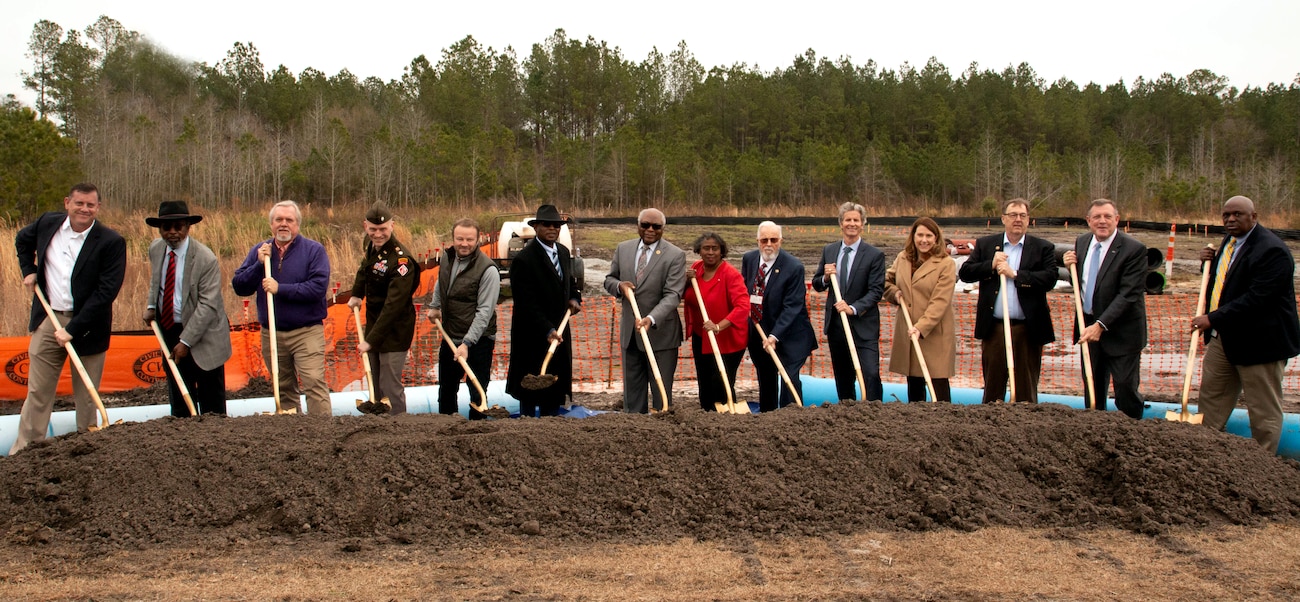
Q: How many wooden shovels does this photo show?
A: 14